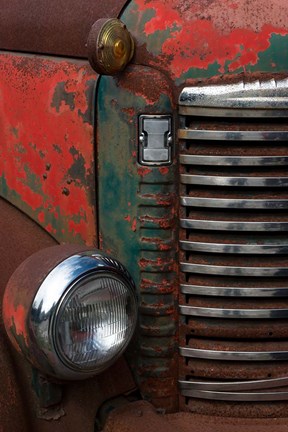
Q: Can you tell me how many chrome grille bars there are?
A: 13